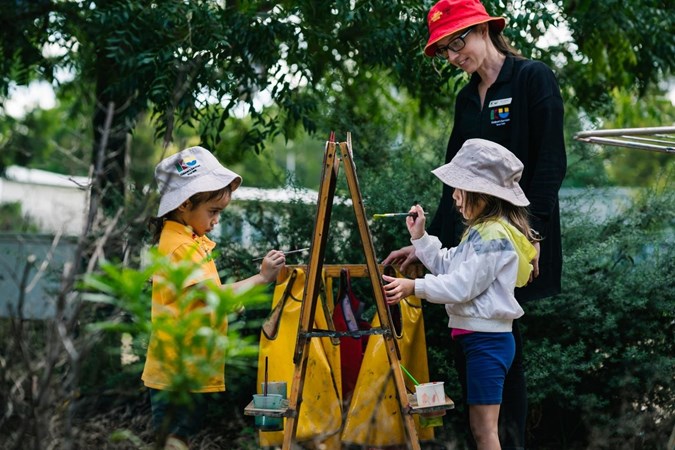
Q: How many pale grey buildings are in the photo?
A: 1